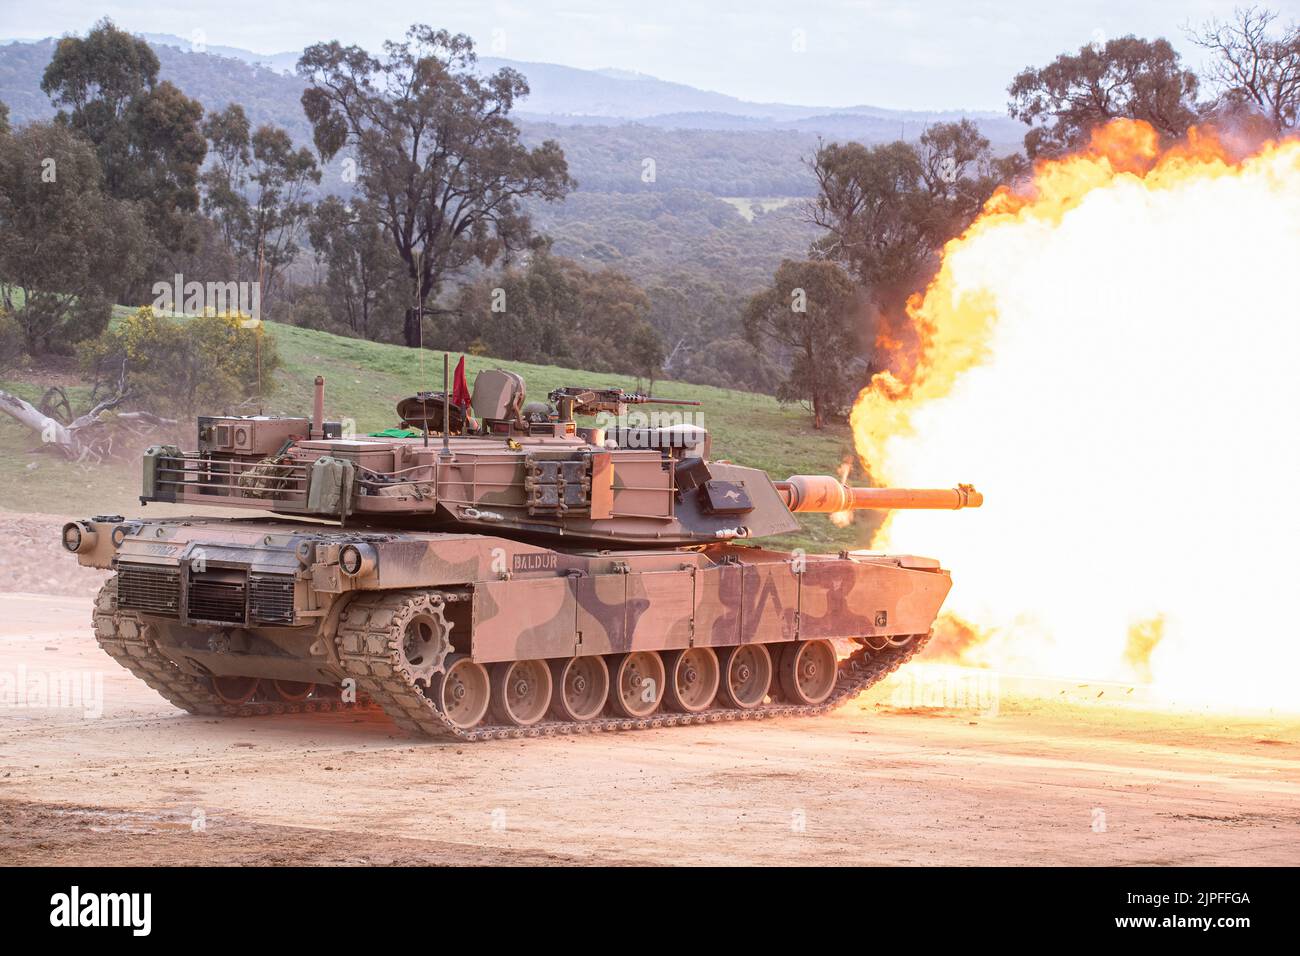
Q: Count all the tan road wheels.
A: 7